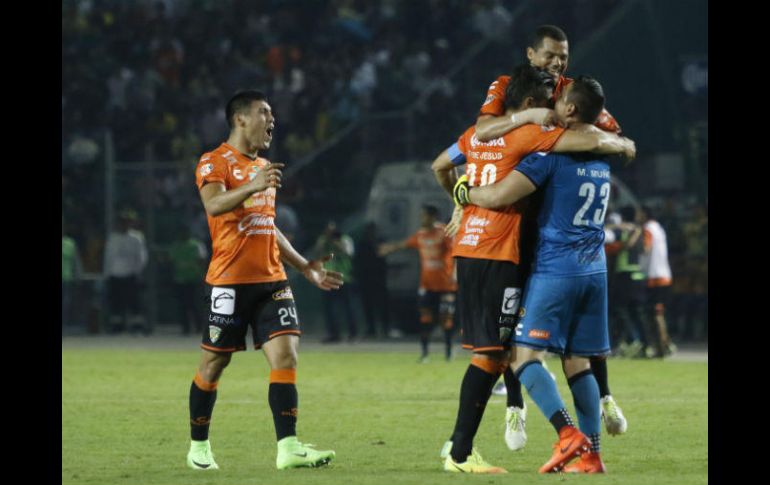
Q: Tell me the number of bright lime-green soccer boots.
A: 2